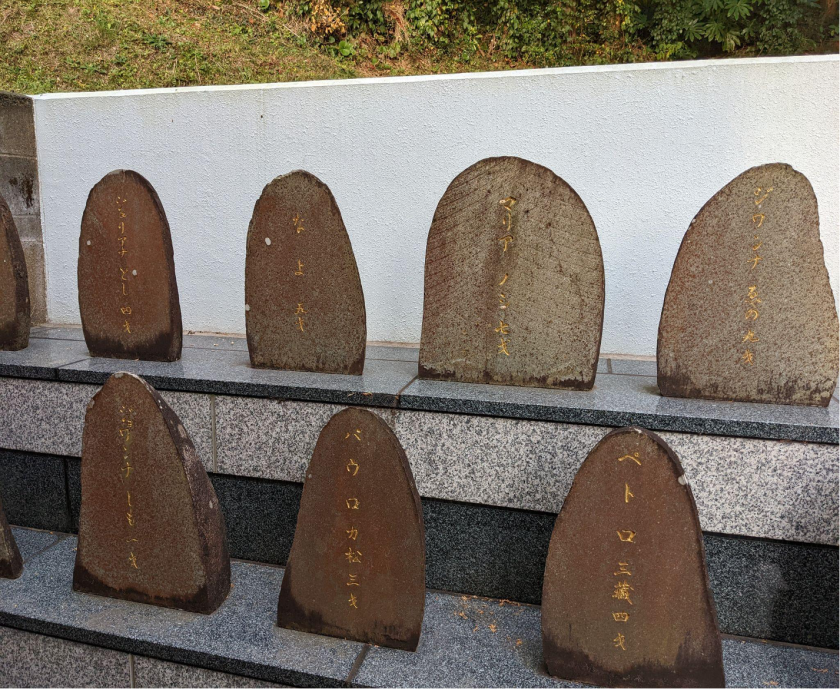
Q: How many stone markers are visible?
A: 9